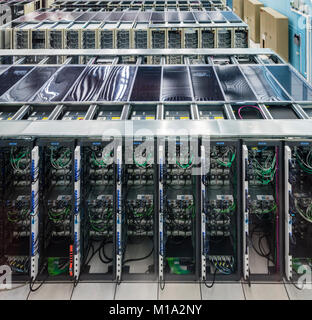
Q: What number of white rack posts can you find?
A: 7